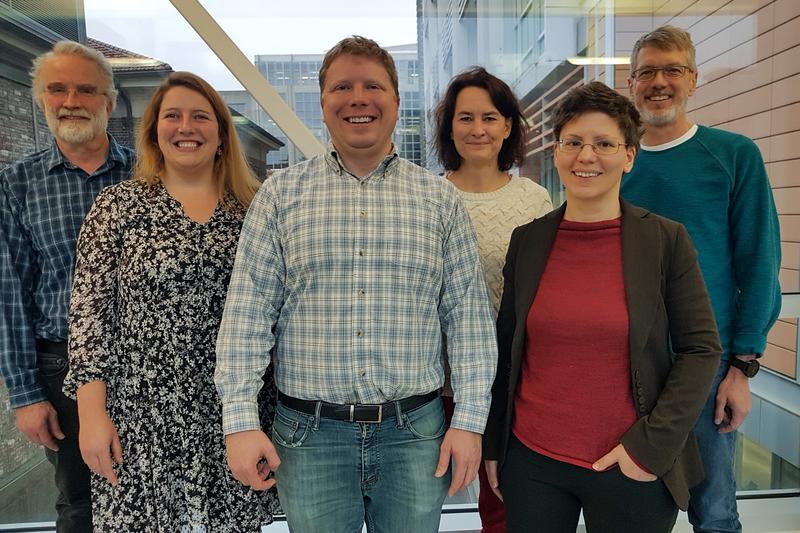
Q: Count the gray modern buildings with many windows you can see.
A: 1